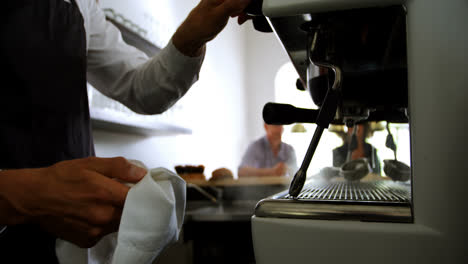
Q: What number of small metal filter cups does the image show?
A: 2